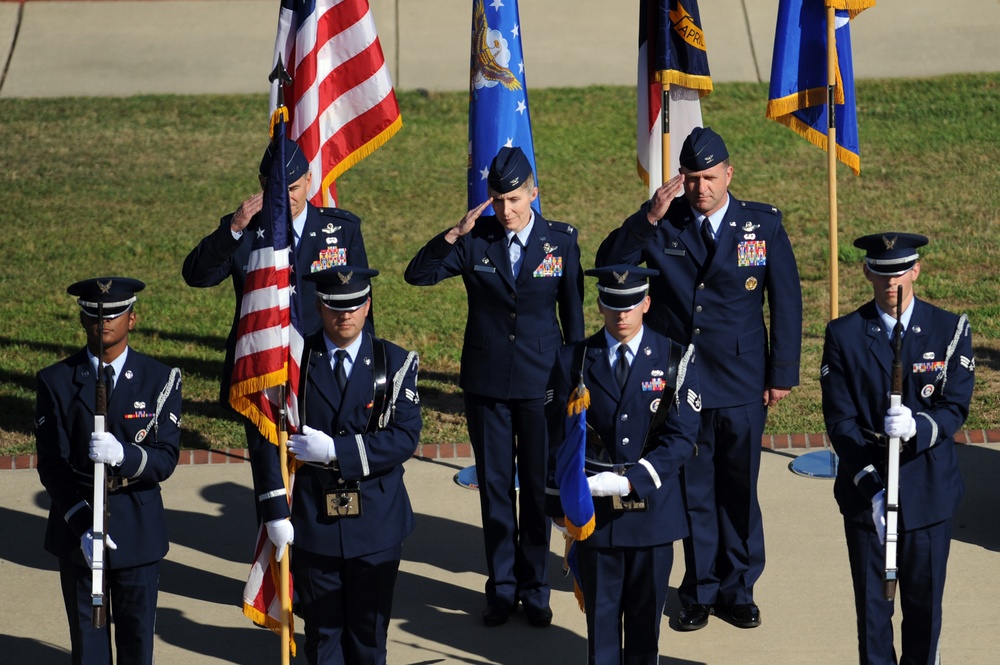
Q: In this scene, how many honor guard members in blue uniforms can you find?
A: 4